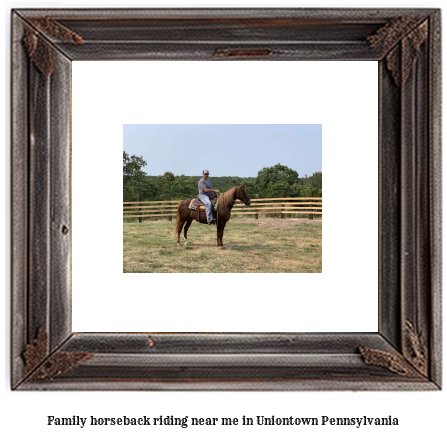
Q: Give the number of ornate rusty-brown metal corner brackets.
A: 4